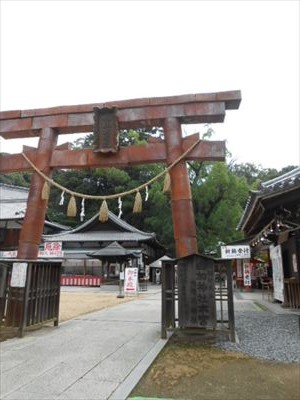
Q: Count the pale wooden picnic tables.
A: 0